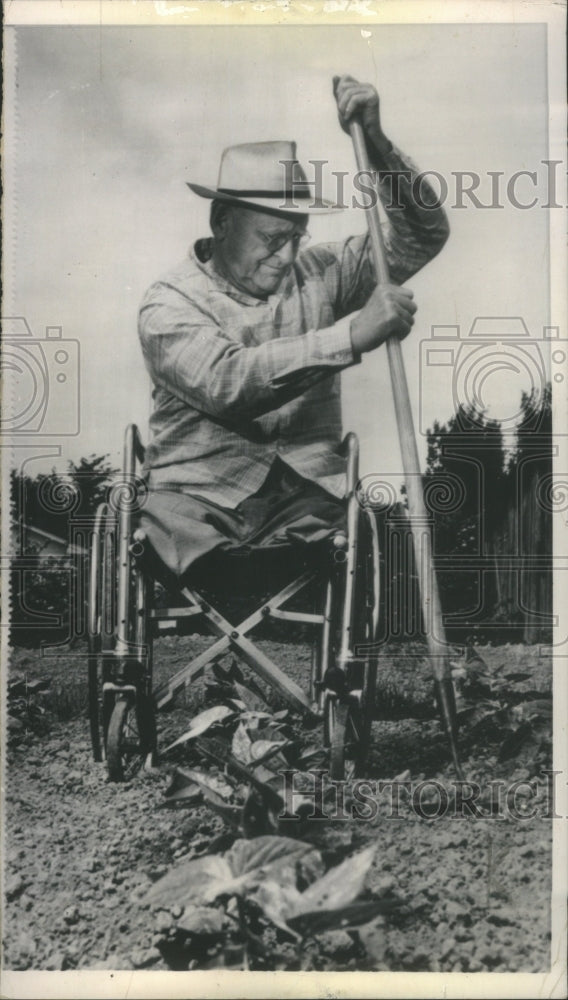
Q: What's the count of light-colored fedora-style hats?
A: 1